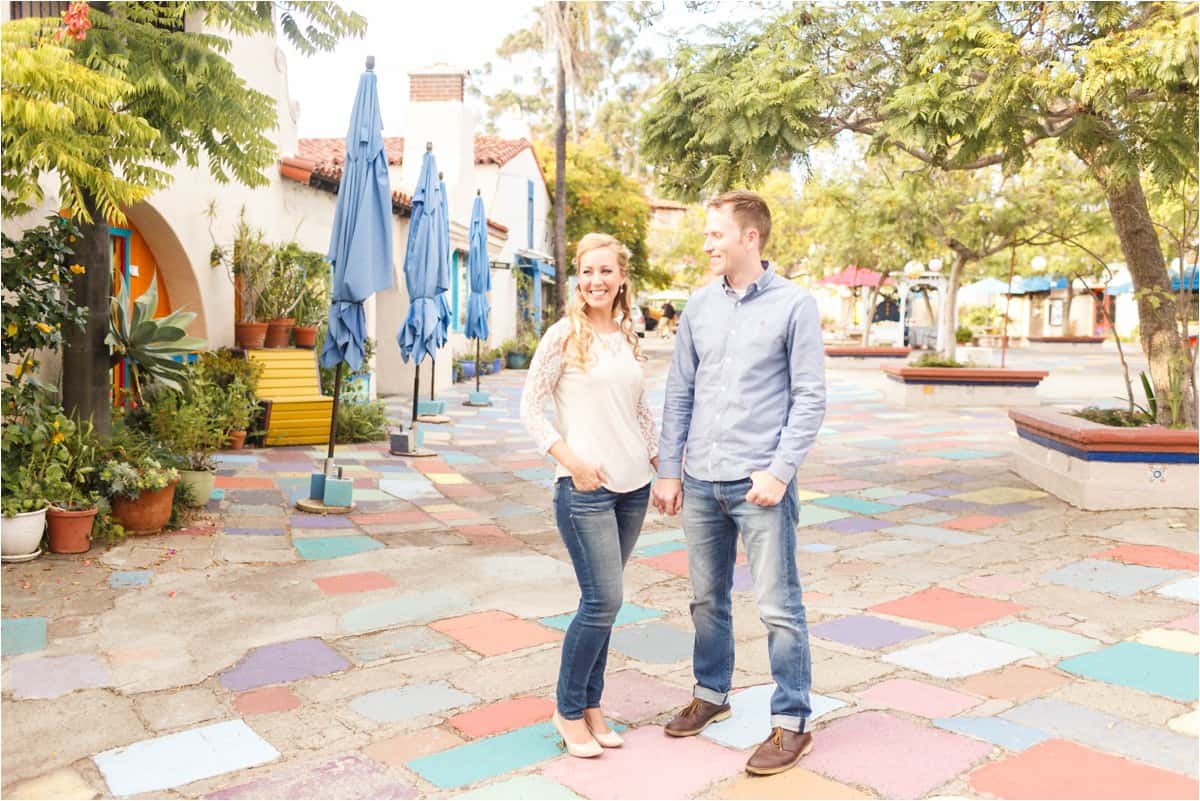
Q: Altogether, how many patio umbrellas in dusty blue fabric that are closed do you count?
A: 4